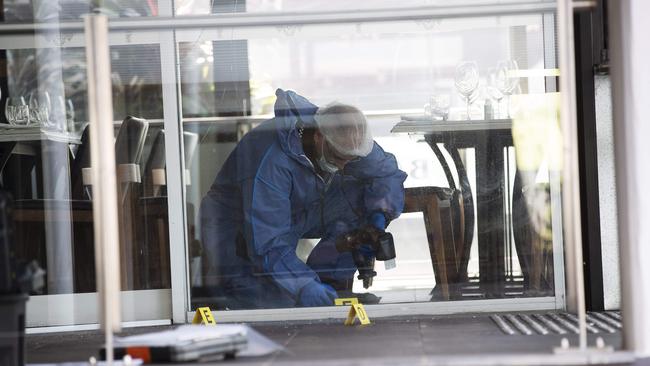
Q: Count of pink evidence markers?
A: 0